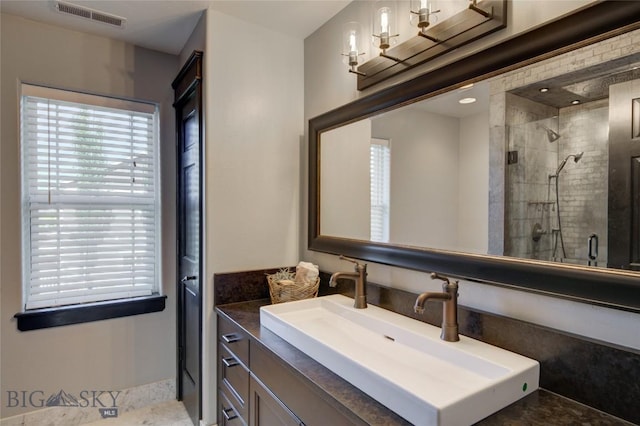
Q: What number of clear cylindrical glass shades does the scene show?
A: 3